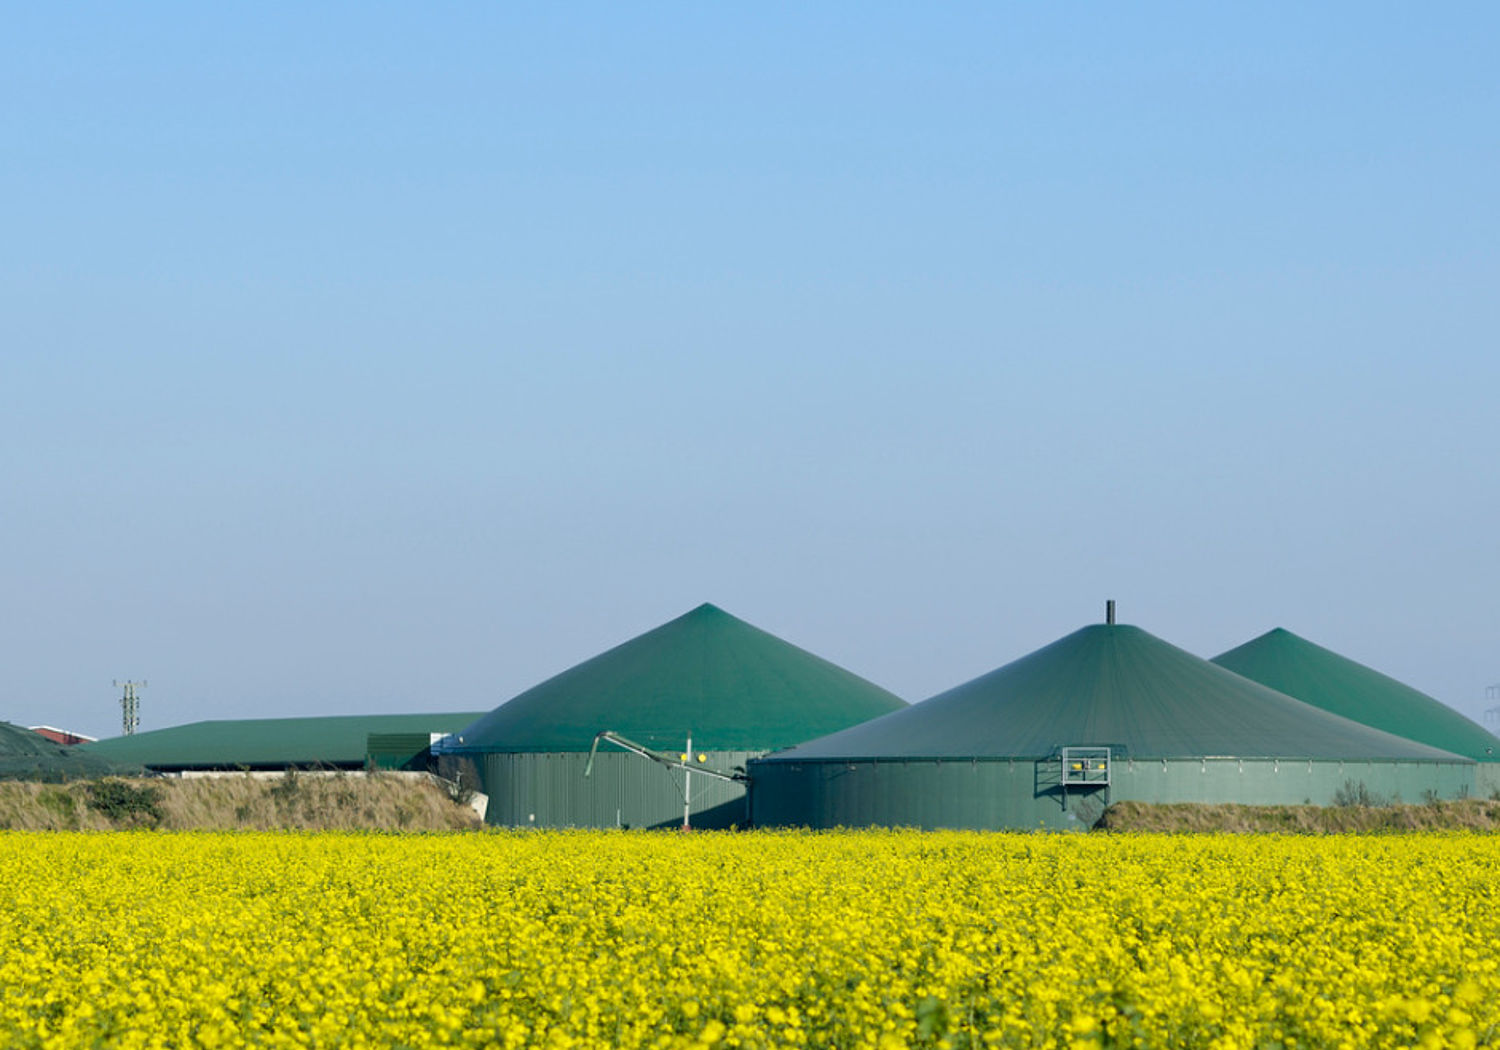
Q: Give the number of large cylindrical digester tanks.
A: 3